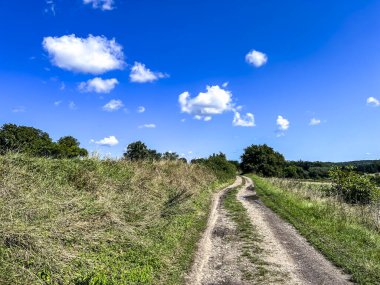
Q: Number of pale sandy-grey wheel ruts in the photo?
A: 2